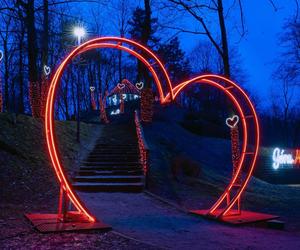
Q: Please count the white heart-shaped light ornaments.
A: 6